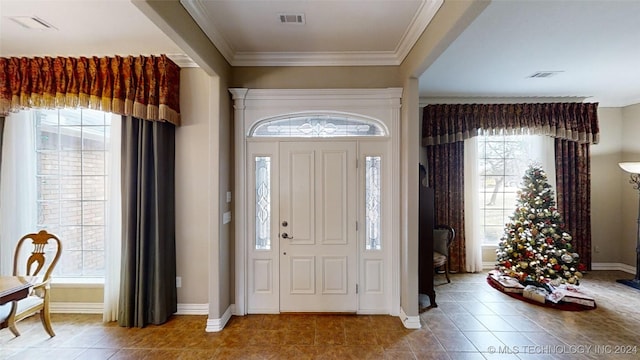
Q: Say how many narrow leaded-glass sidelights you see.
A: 2